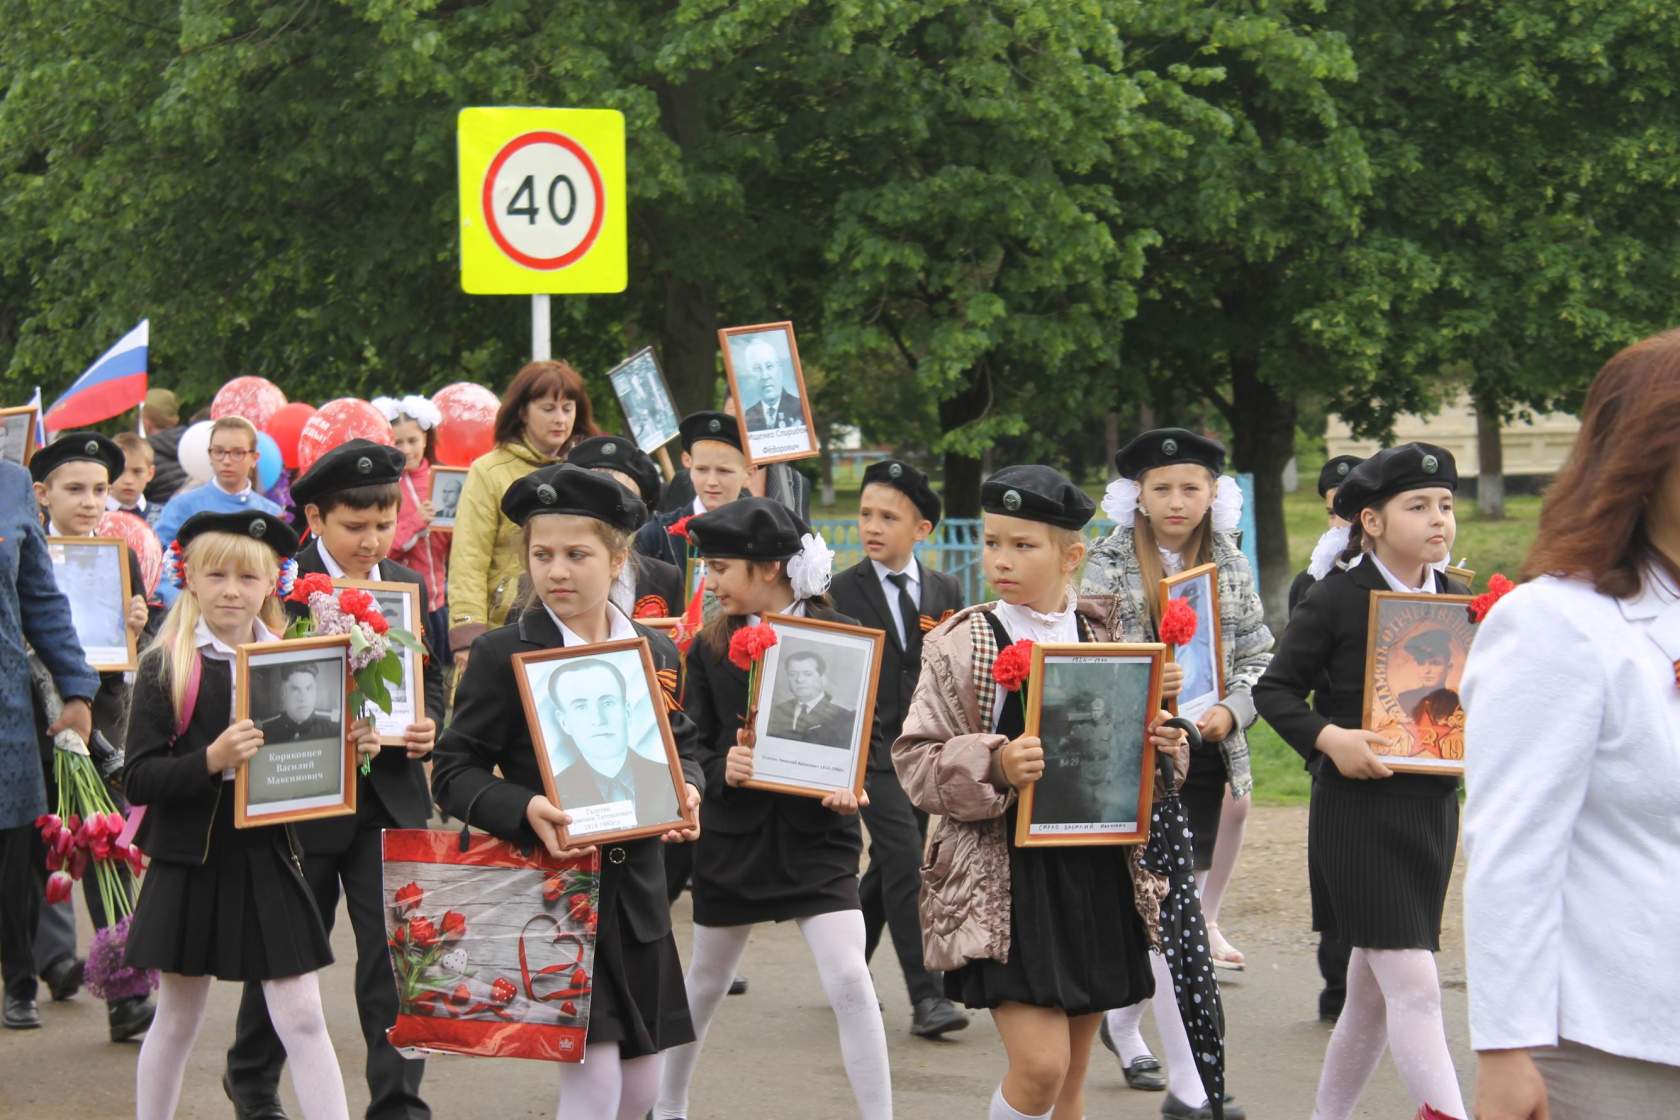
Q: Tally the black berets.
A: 12